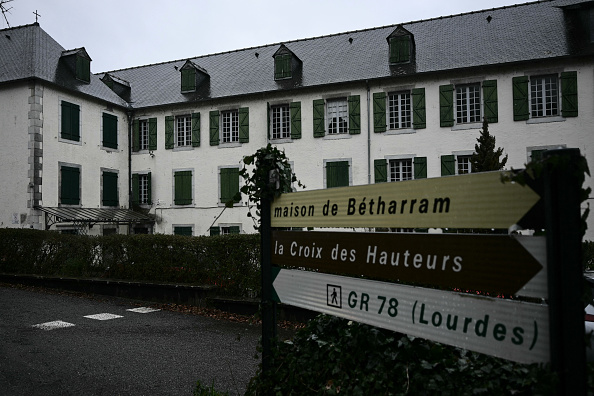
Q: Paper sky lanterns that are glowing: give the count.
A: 0